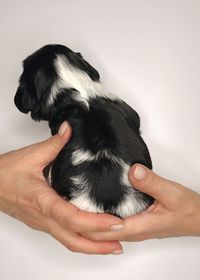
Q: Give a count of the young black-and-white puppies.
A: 1